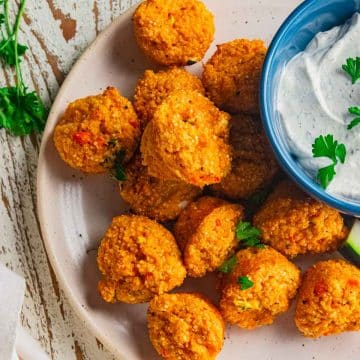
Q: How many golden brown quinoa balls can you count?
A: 13